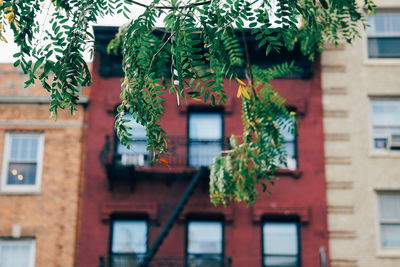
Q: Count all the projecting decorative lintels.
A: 6